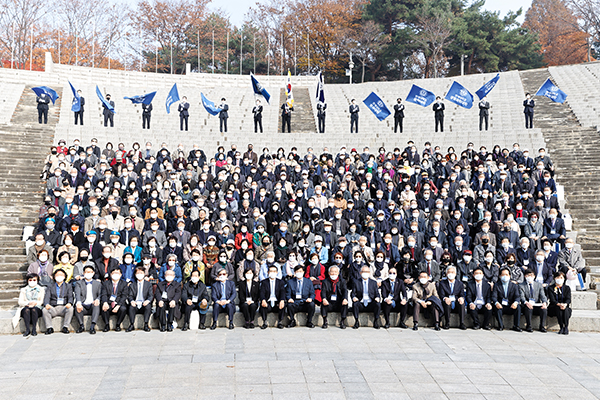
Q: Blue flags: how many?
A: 12